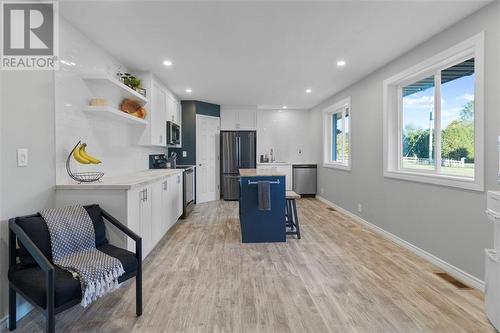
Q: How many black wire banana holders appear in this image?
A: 1